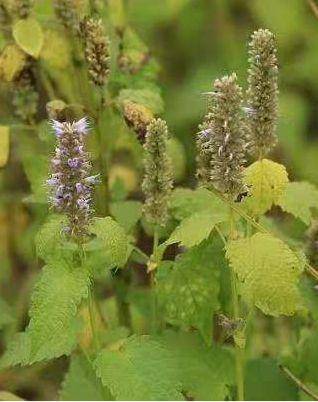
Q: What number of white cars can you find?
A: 0